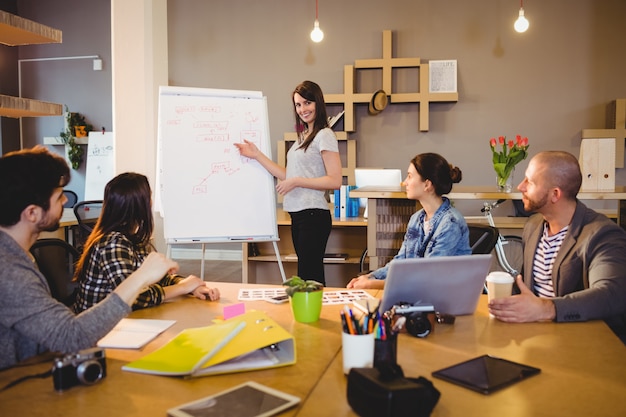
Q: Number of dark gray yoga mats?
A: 0